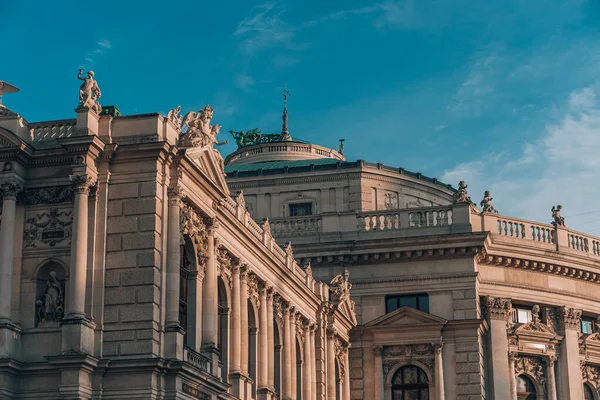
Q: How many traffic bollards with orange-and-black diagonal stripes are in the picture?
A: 0